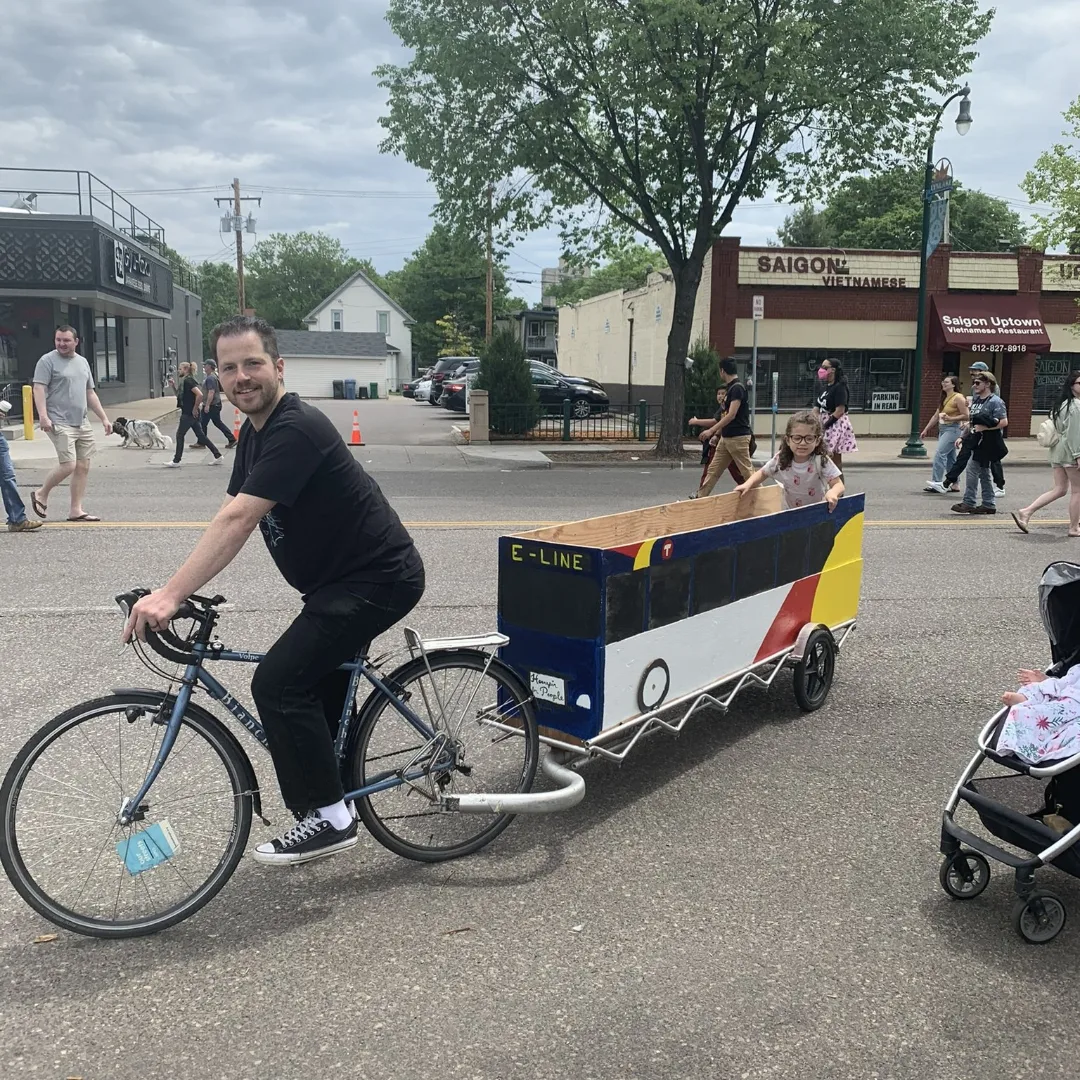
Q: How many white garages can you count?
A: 1